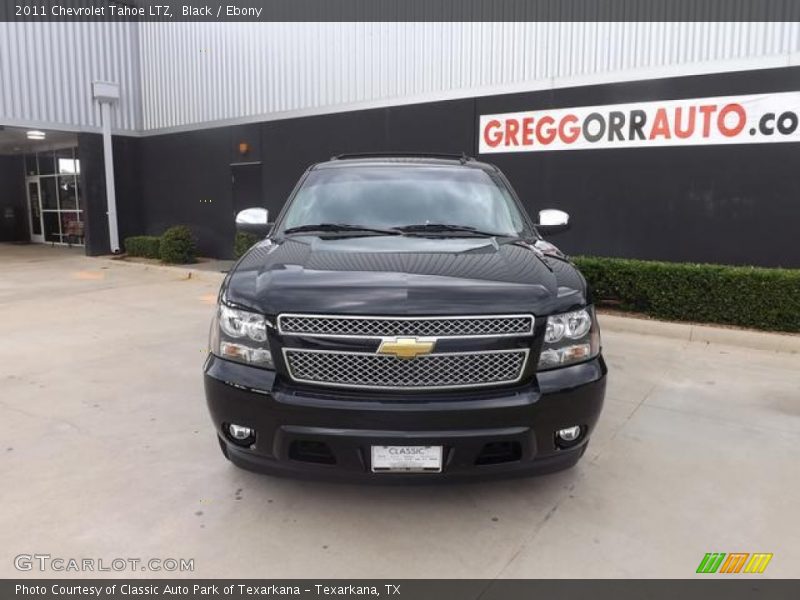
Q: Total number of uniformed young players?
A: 0